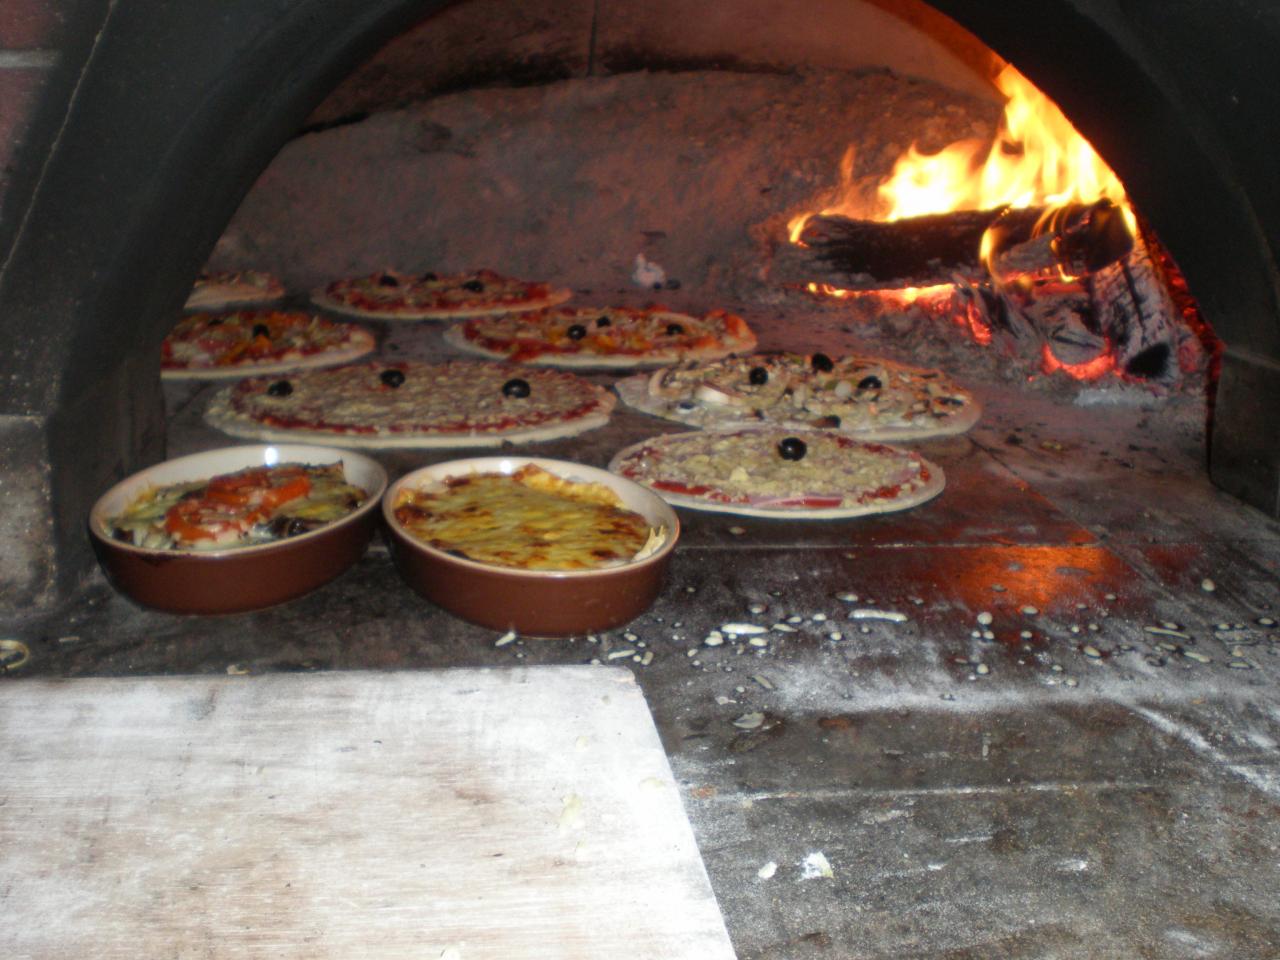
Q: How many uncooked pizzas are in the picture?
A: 7